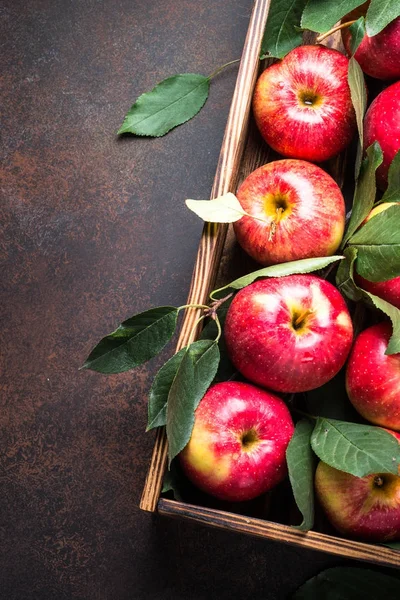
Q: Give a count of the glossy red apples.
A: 9